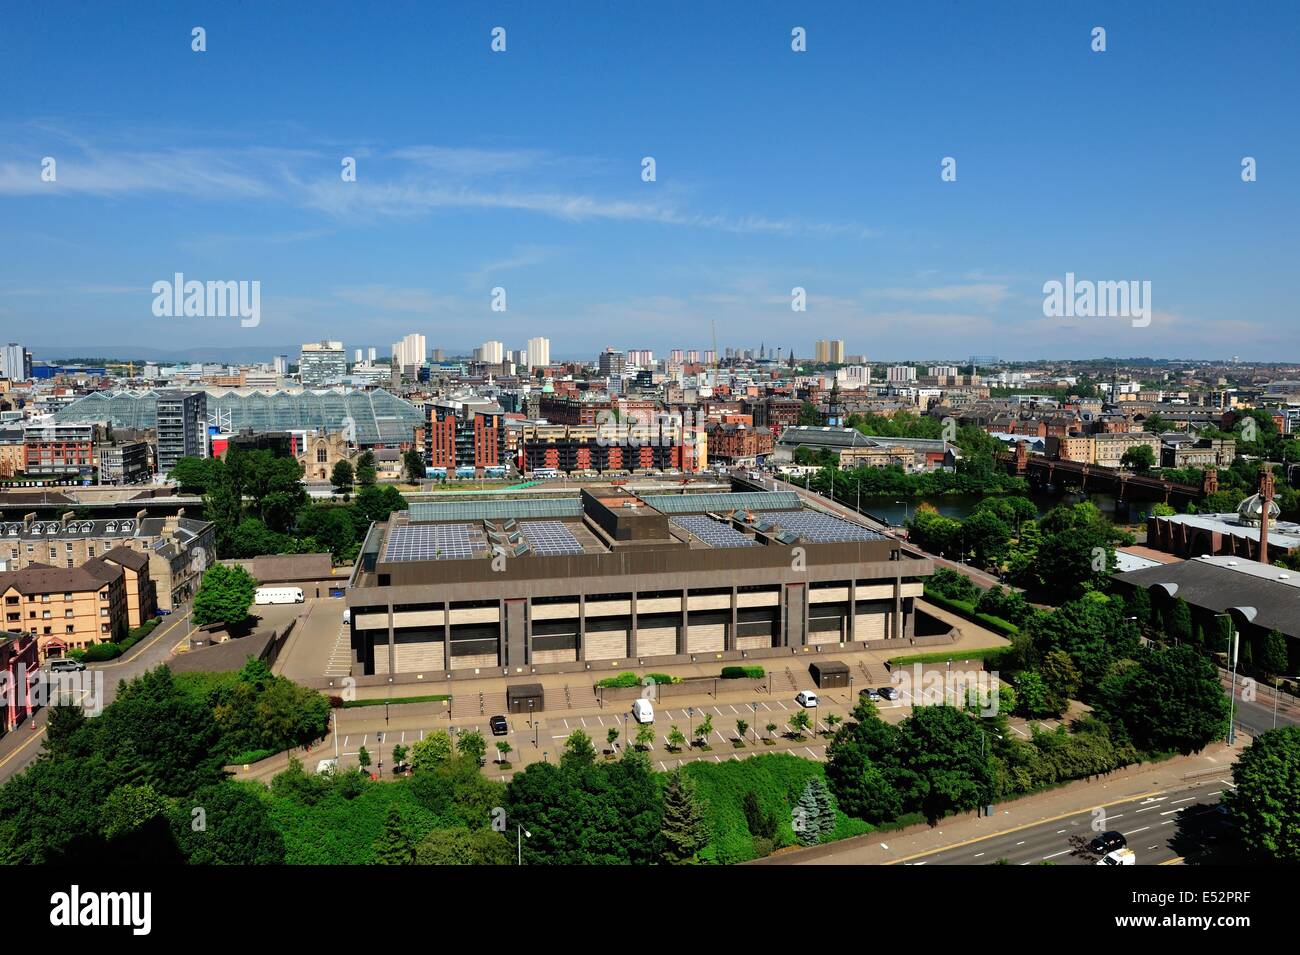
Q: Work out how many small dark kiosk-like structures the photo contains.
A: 2